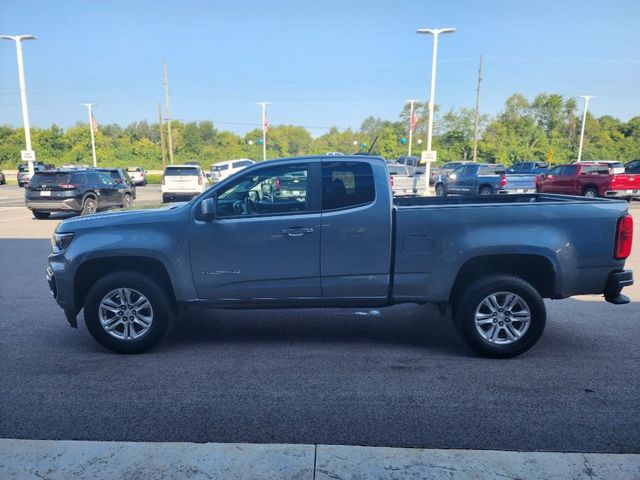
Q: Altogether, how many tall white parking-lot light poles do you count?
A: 6